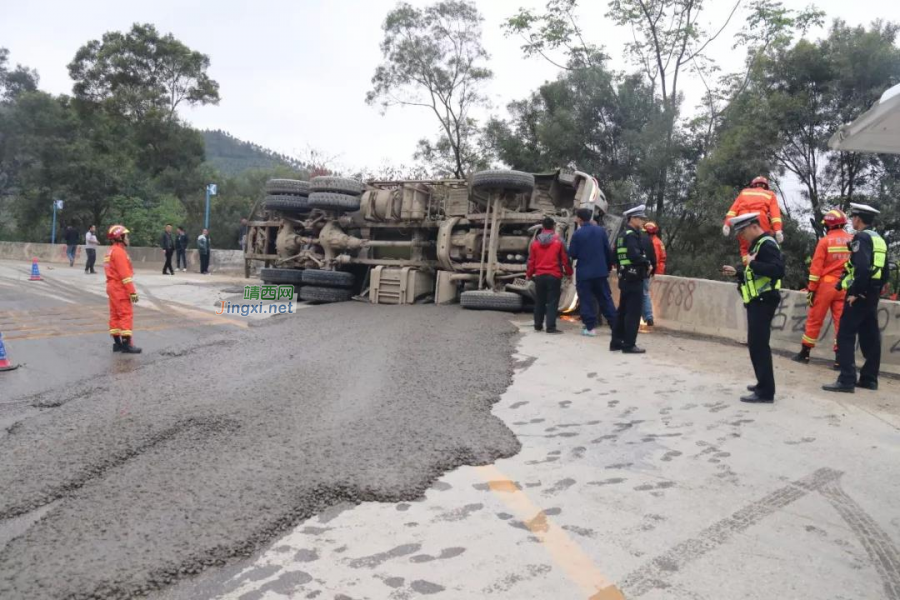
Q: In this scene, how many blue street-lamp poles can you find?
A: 2